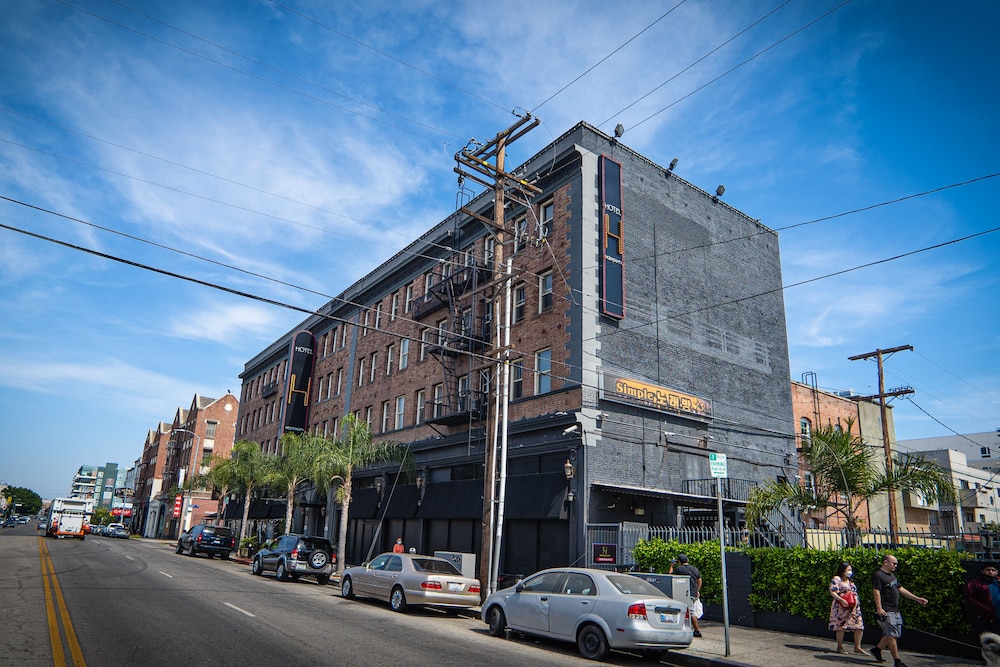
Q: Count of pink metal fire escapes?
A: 0